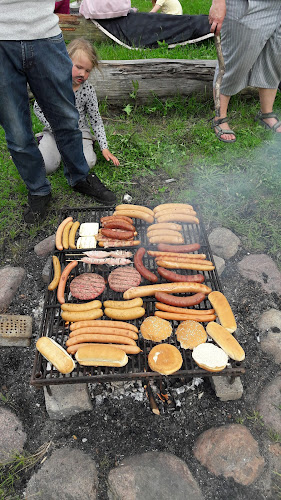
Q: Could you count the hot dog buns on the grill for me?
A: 4